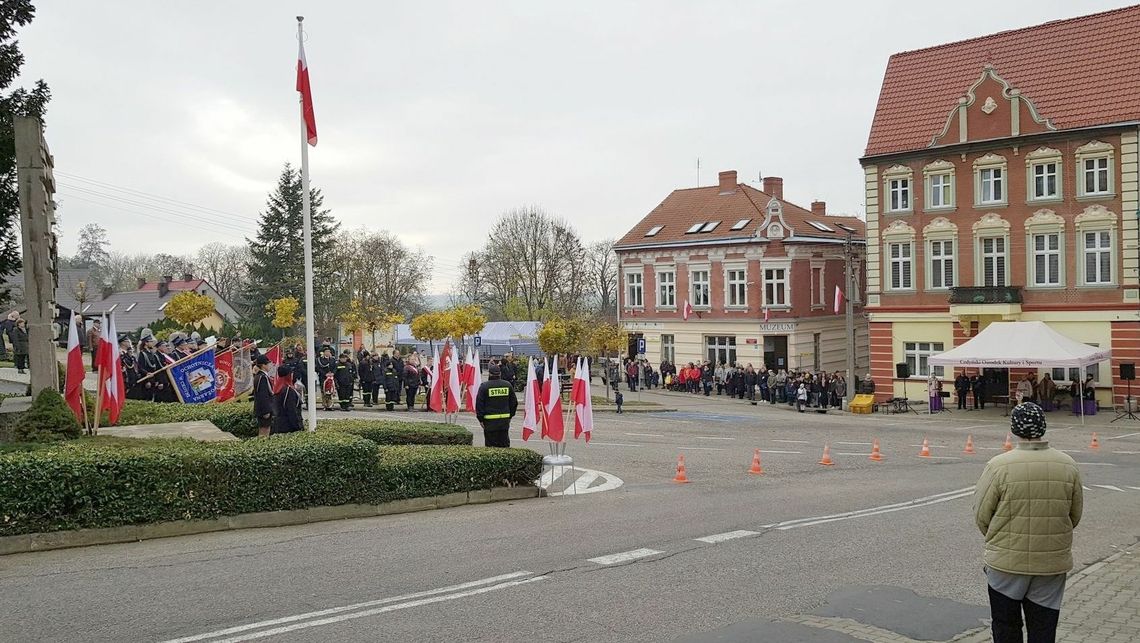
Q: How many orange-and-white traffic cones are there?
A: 8